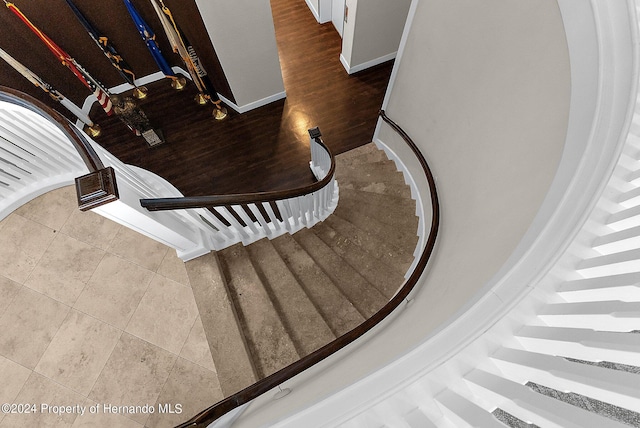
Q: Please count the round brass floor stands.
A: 5